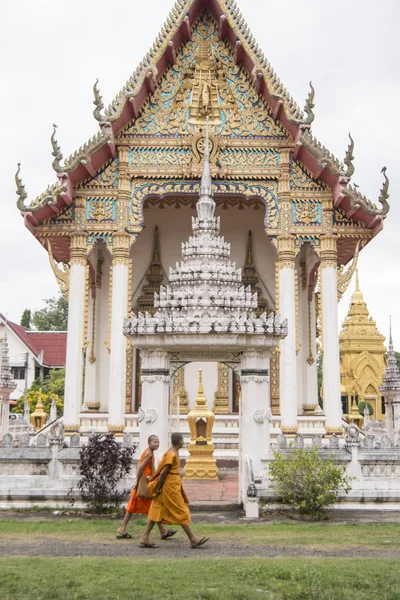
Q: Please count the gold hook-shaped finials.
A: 6